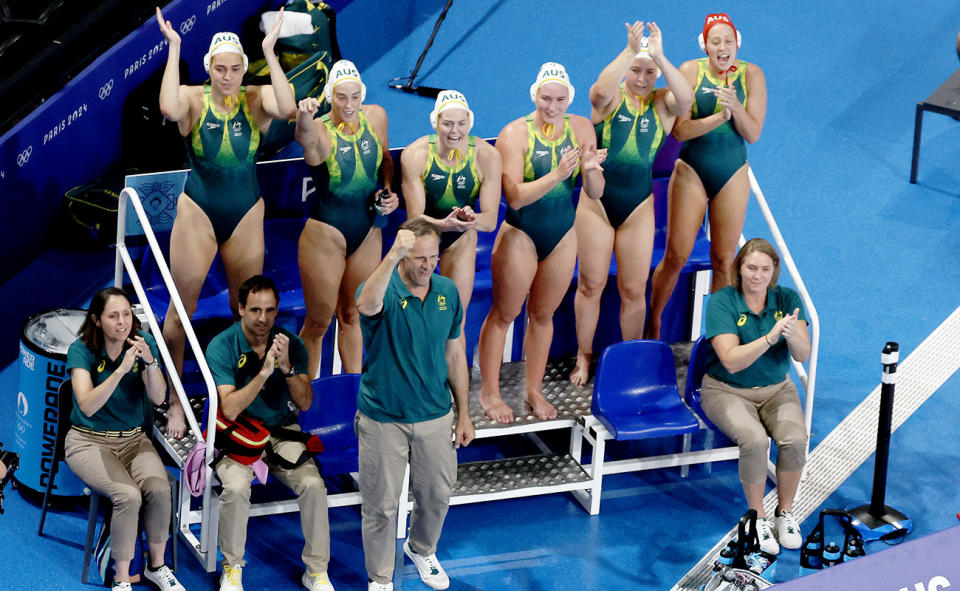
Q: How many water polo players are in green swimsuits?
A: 6